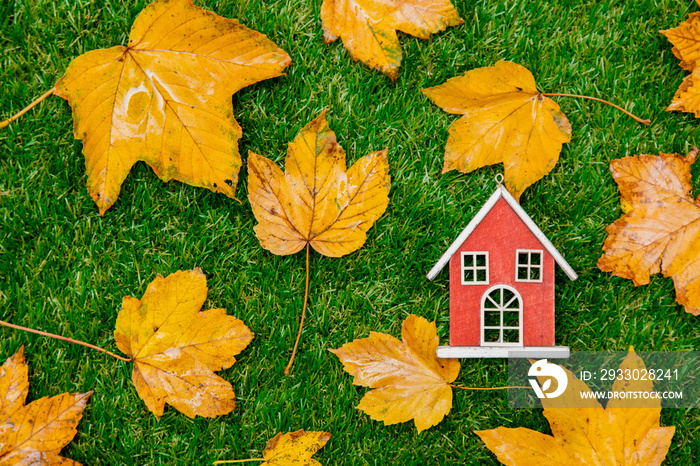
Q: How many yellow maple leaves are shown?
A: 11